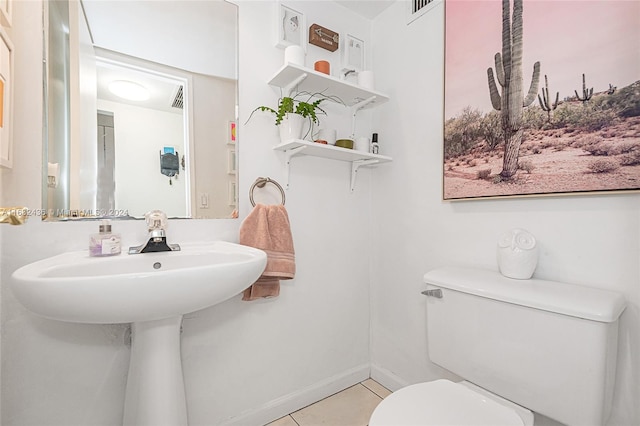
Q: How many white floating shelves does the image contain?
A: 2